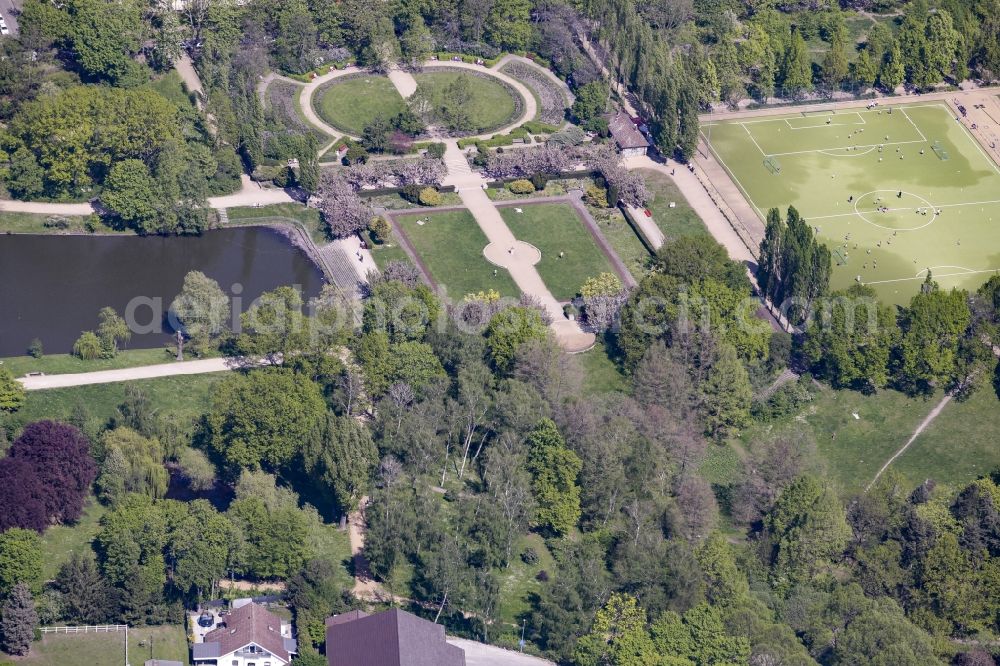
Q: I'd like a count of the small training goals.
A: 3